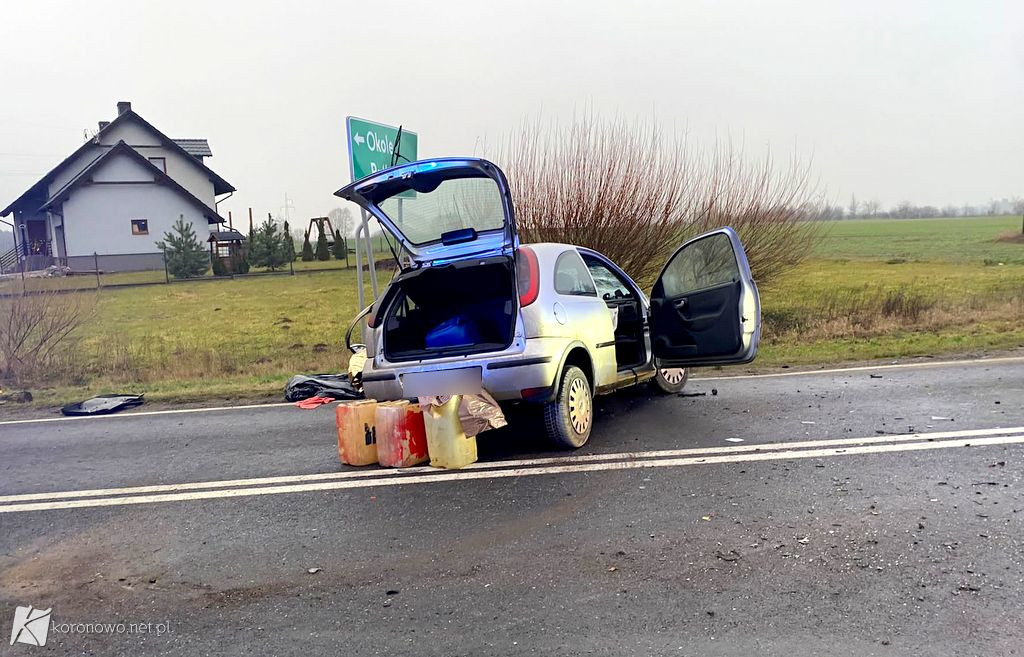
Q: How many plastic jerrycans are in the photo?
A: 3